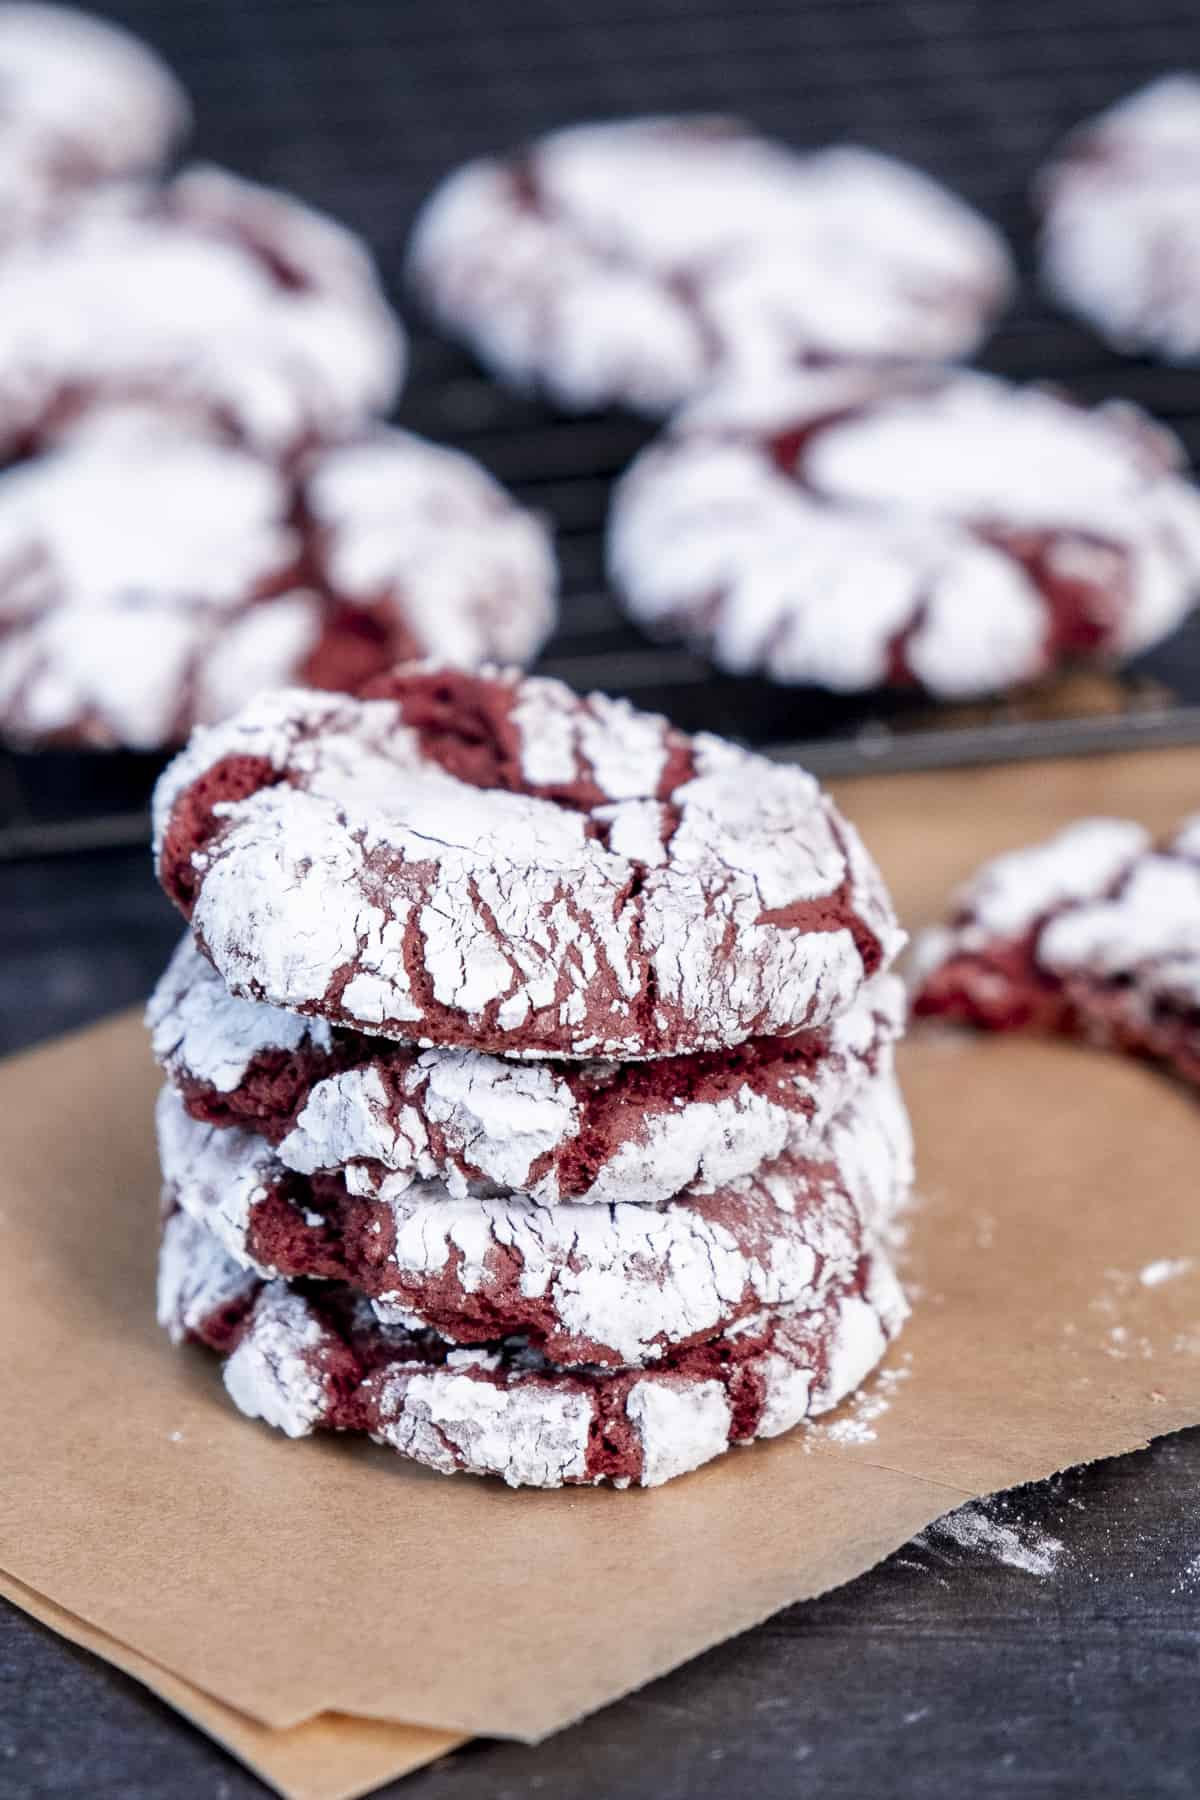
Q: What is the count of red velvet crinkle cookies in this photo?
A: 11